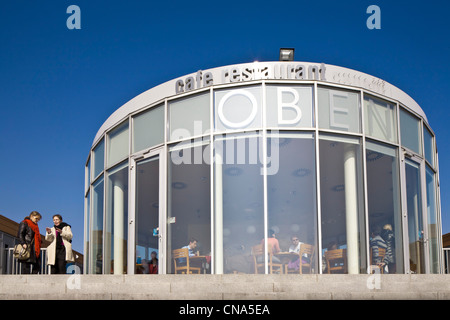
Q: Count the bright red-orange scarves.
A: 1